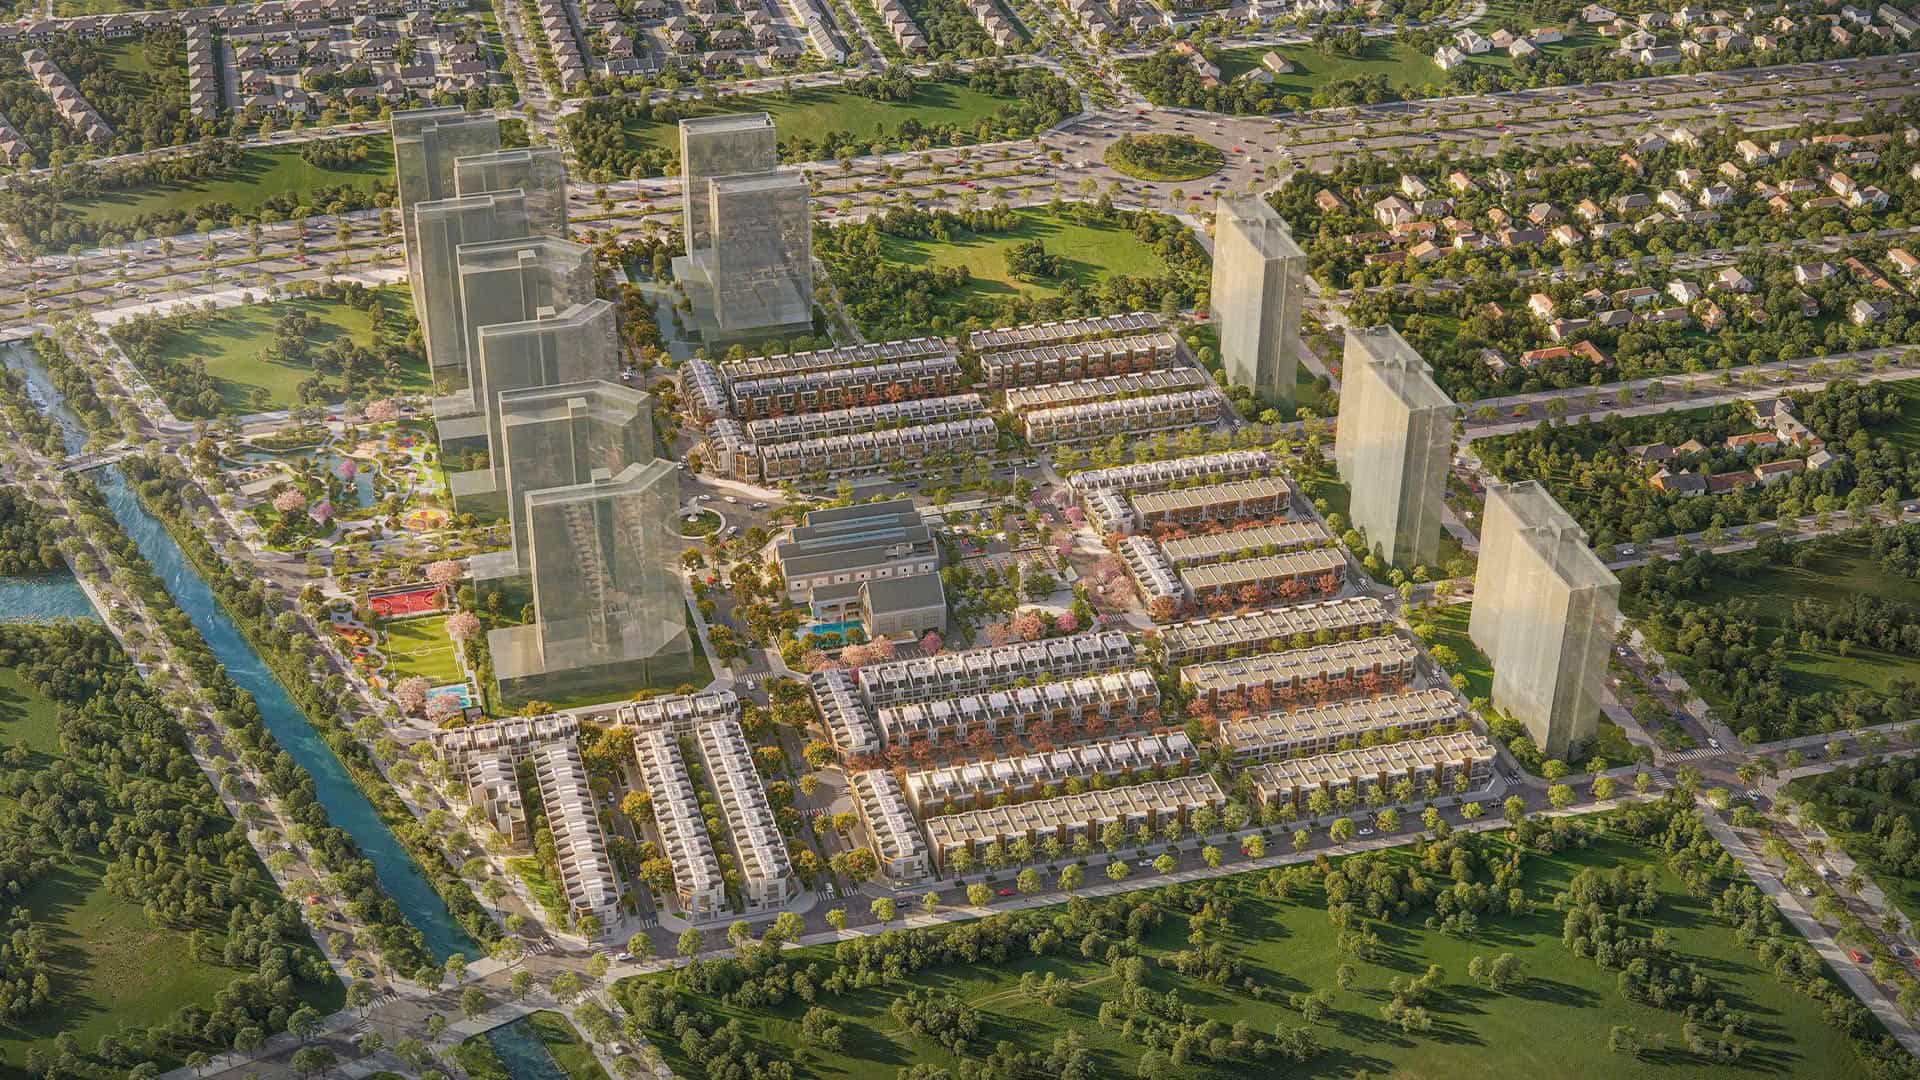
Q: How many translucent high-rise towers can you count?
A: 12